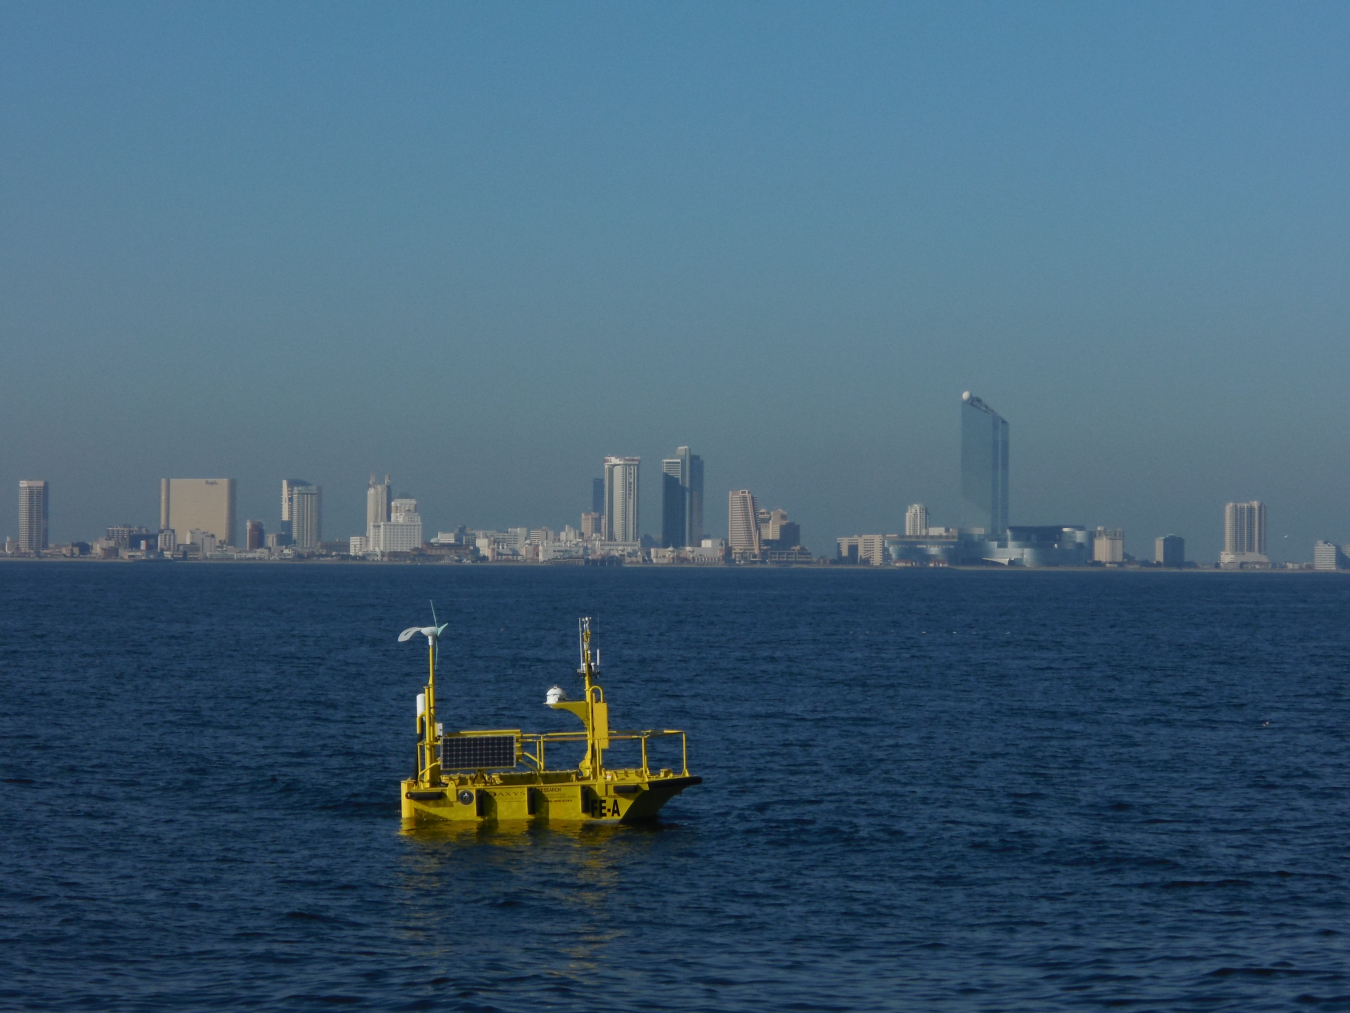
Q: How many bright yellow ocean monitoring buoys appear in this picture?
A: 1